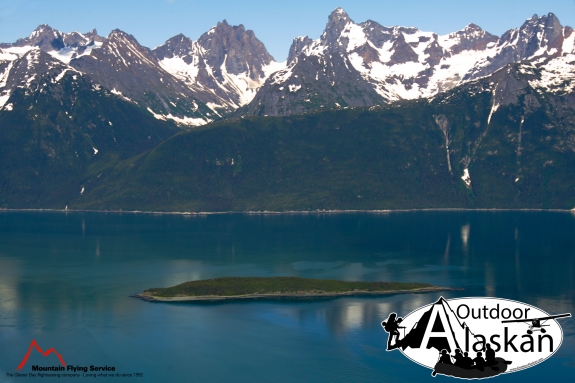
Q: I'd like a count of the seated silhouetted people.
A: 5